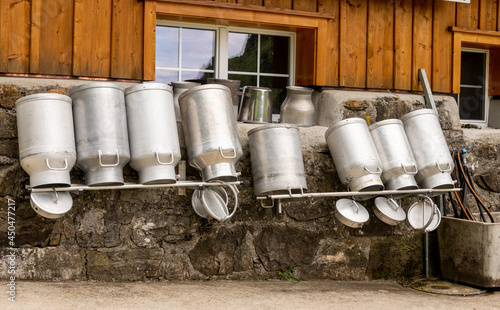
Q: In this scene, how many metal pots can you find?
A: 12